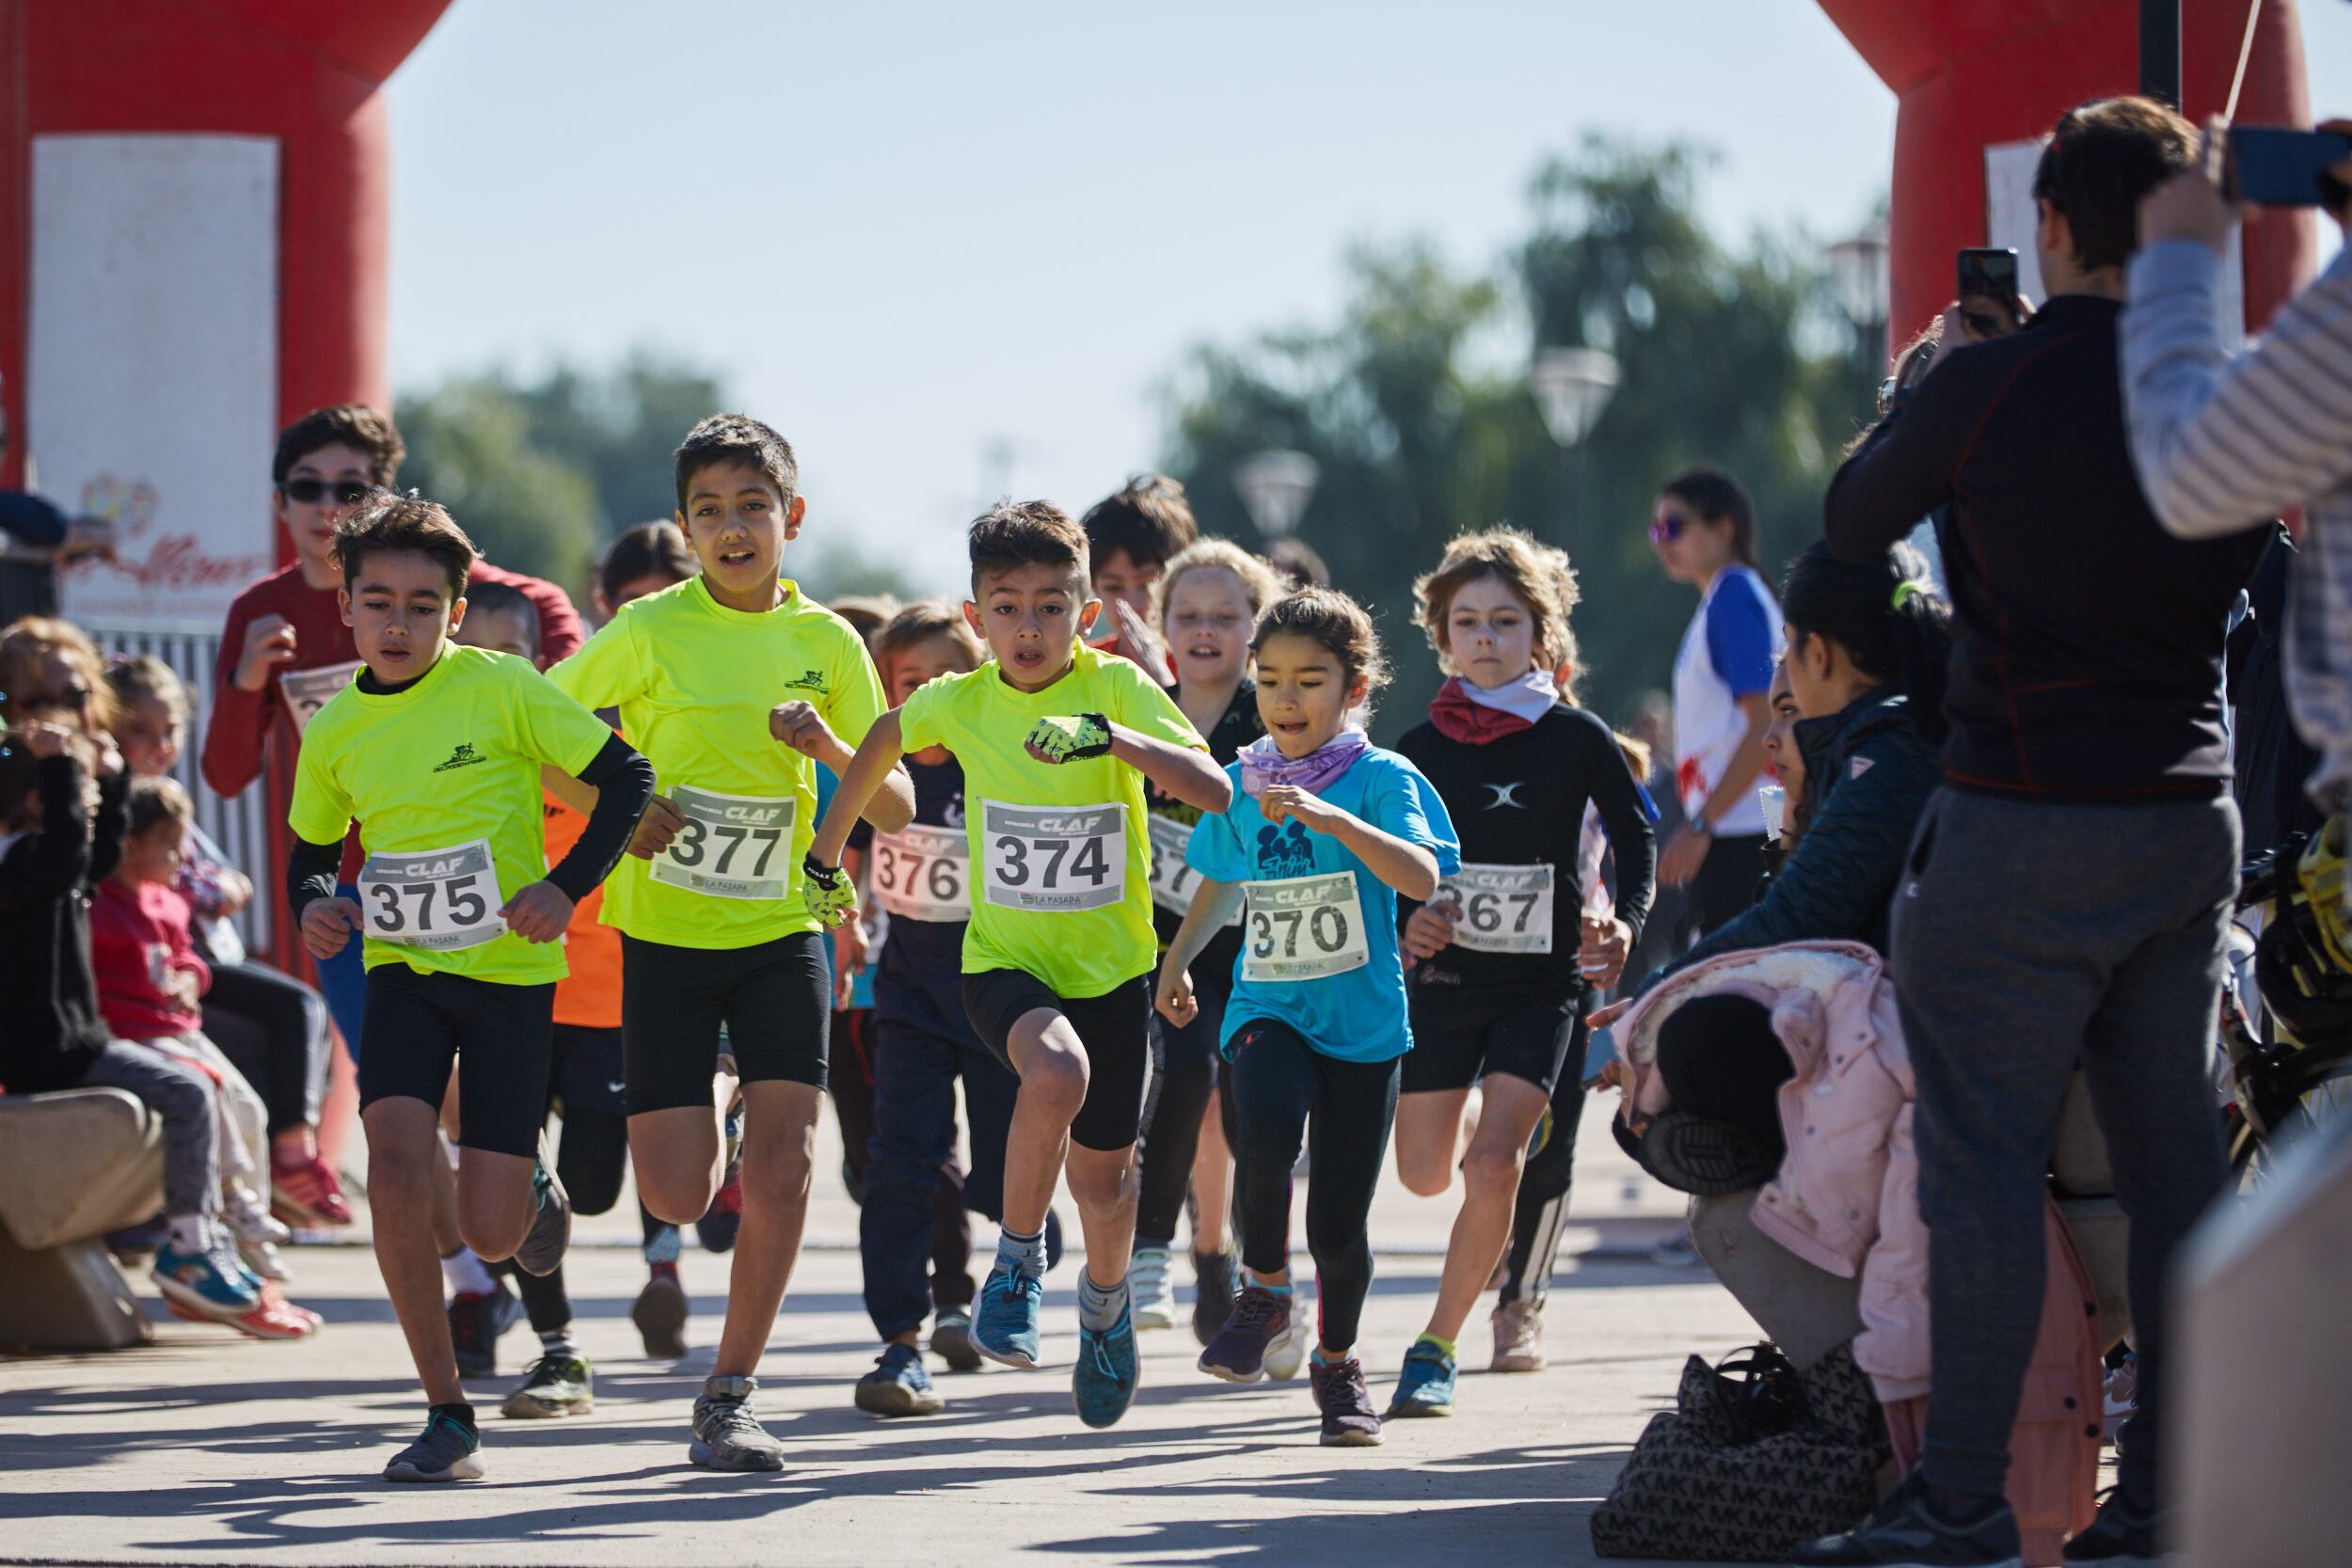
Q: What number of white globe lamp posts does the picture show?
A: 3